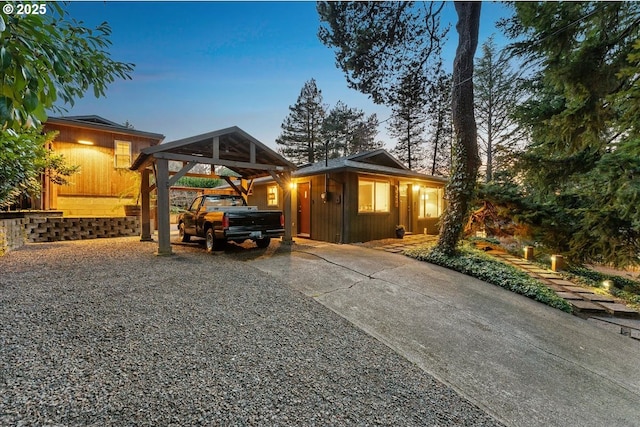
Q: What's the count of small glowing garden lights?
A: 3